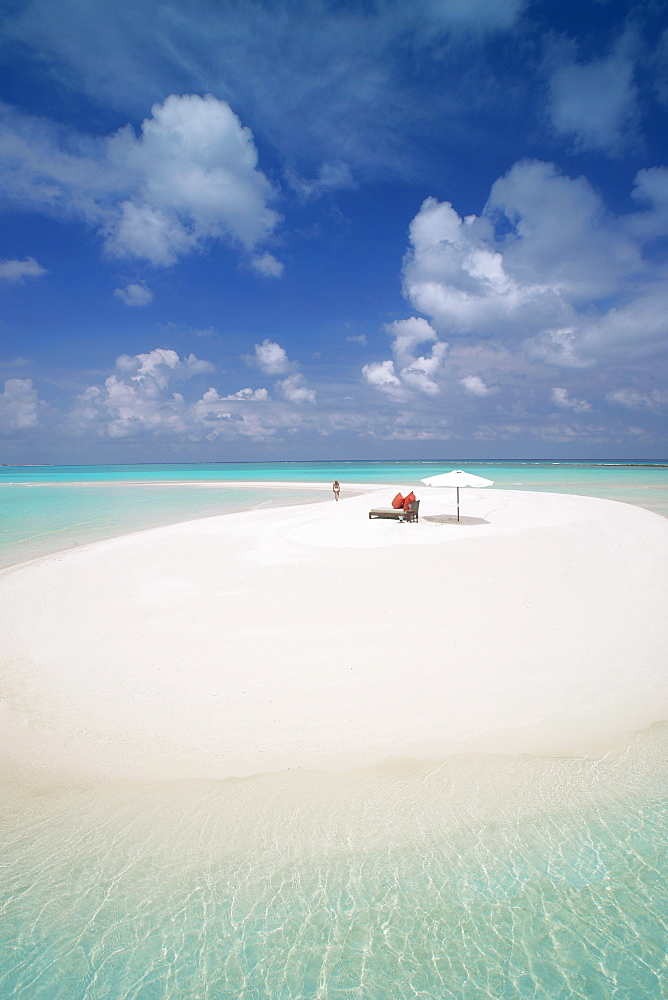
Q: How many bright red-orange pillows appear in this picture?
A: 2